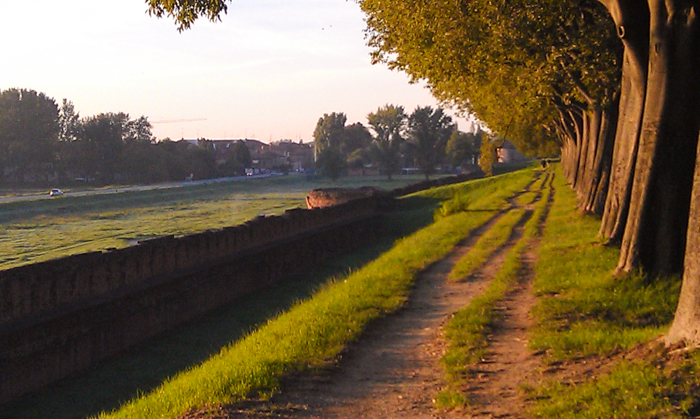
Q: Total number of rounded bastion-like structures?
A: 1